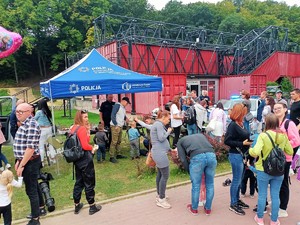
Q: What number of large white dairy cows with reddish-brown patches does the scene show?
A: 0